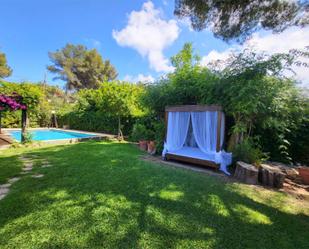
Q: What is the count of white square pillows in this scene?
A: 0